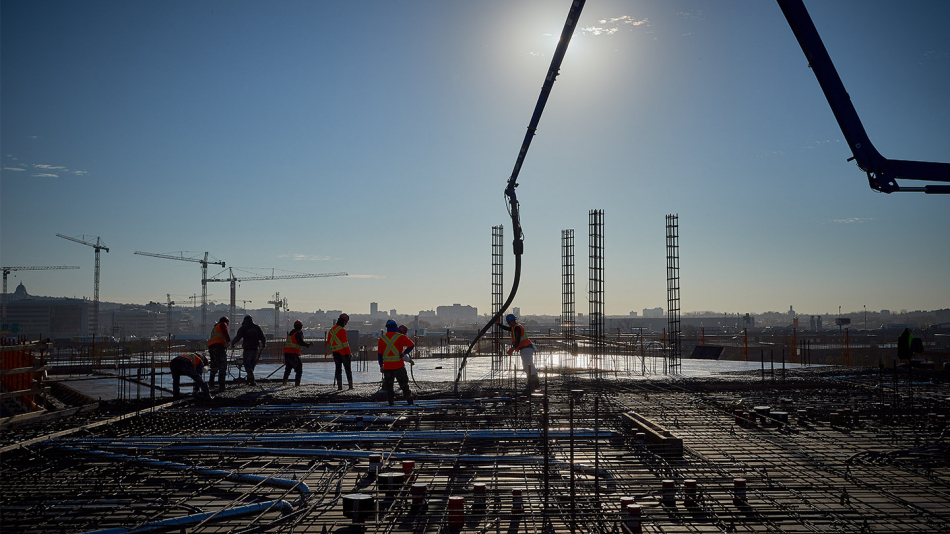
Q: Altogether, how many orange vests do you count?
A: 6